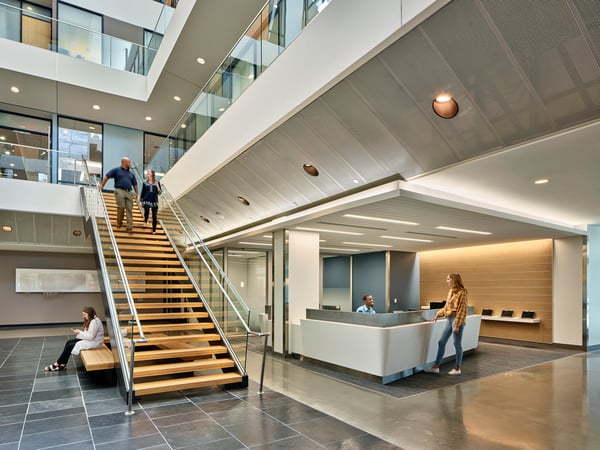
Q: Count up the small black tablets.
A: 3